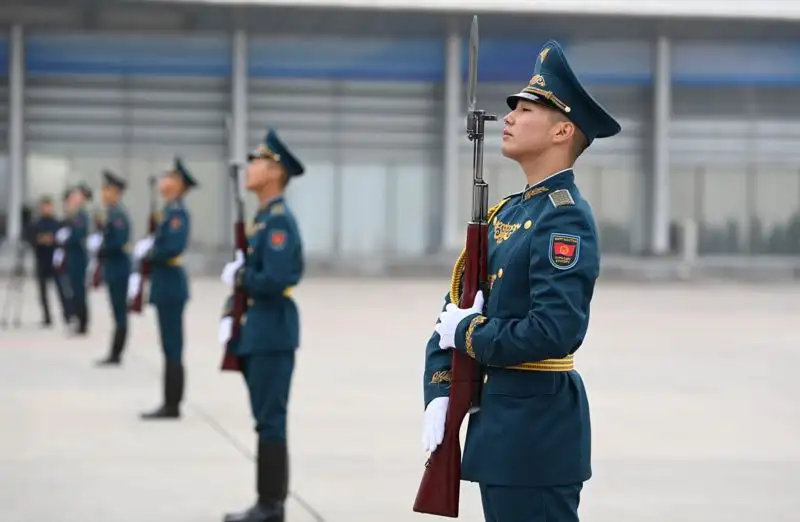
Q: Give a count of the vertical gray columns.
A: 4